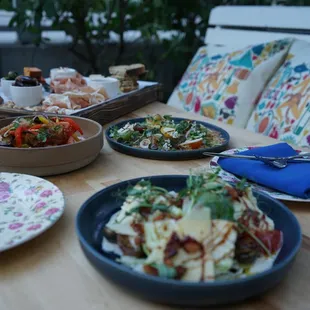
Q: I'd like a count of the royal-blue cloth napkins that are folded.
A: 1